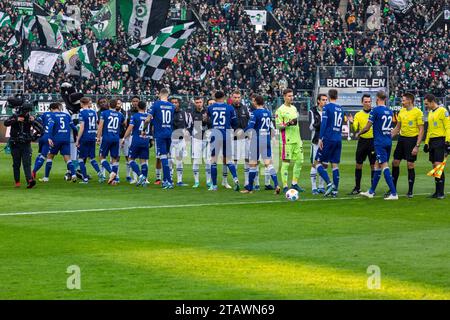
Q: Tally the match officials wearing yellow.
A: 3